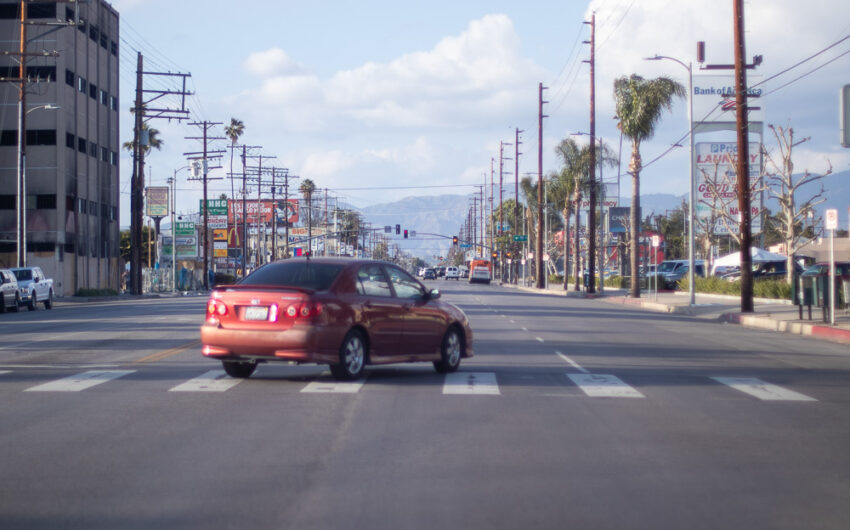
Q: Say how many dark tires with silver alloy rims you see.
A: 2